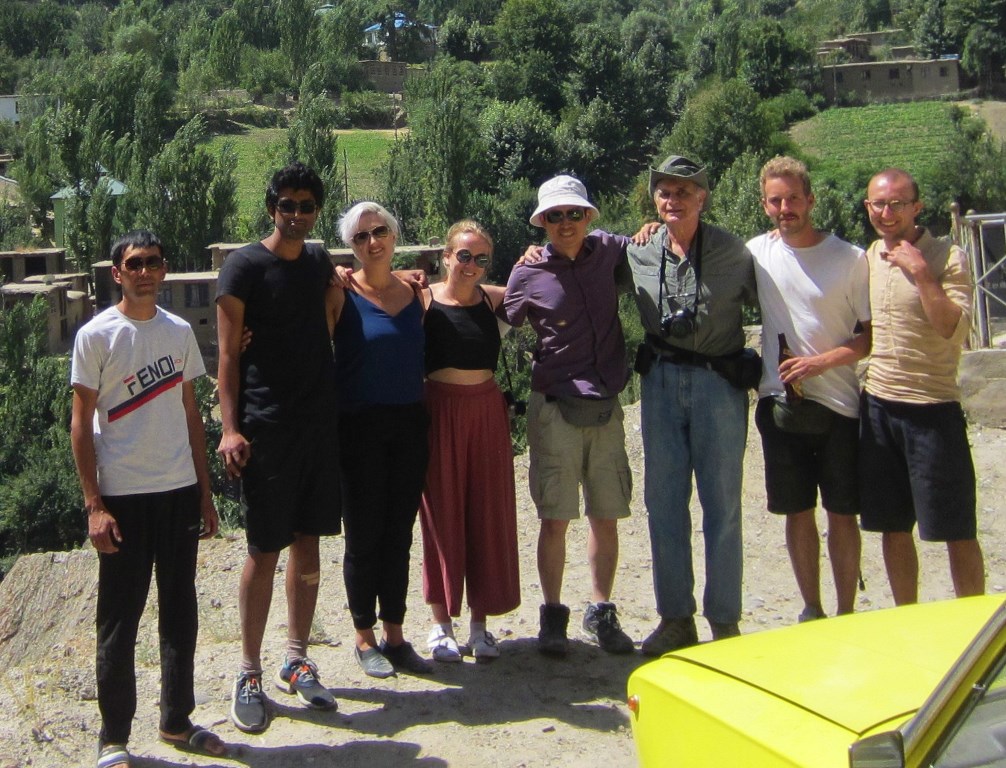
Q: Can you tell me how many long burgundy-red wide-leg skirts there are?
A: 1